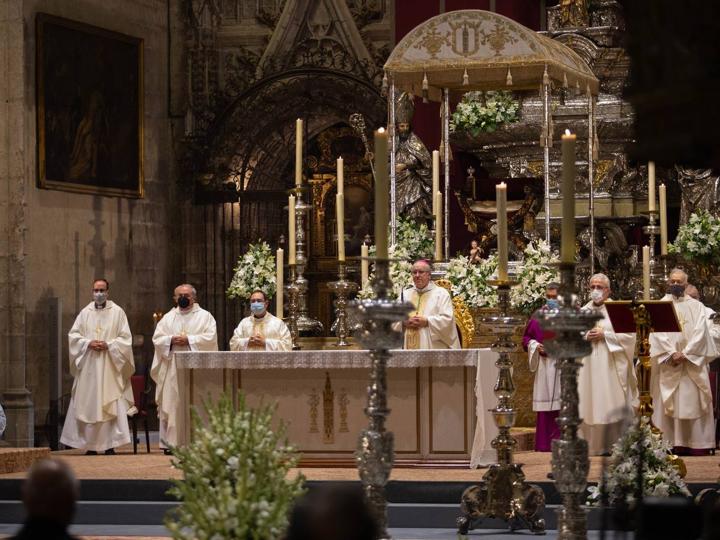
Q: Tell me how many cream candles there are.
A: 14